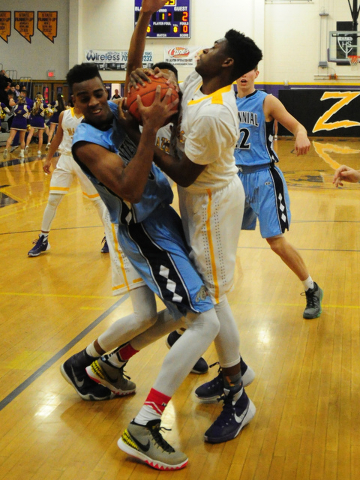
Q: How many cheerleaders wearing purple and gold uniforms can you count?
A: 4